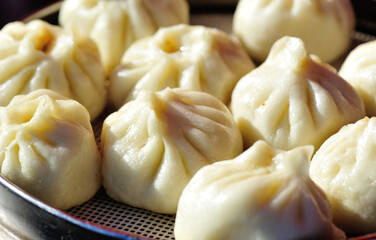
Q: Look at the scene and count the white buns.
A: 10